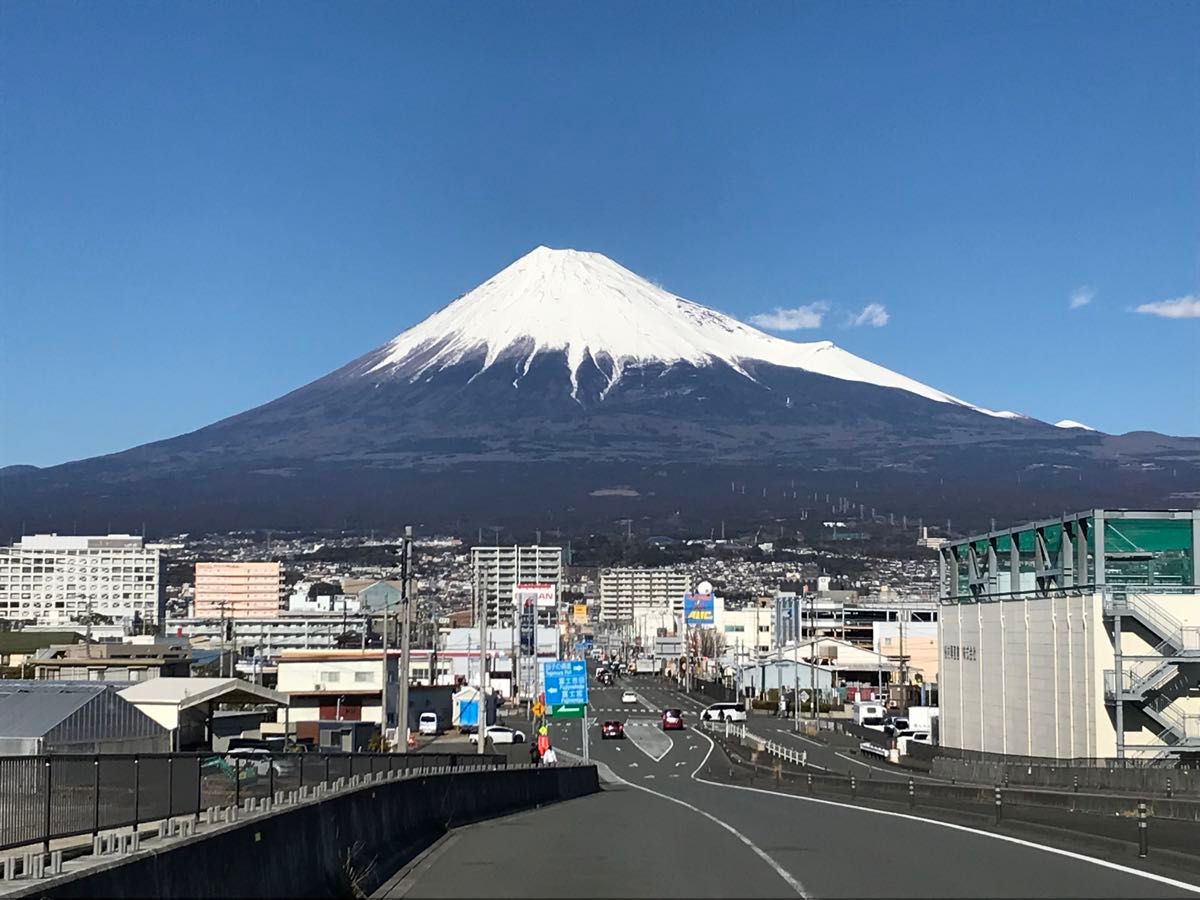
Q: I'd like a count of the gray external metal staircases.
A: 1